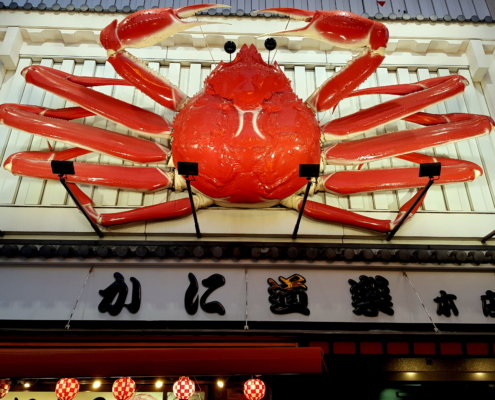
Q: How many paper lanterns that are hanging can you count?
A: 5